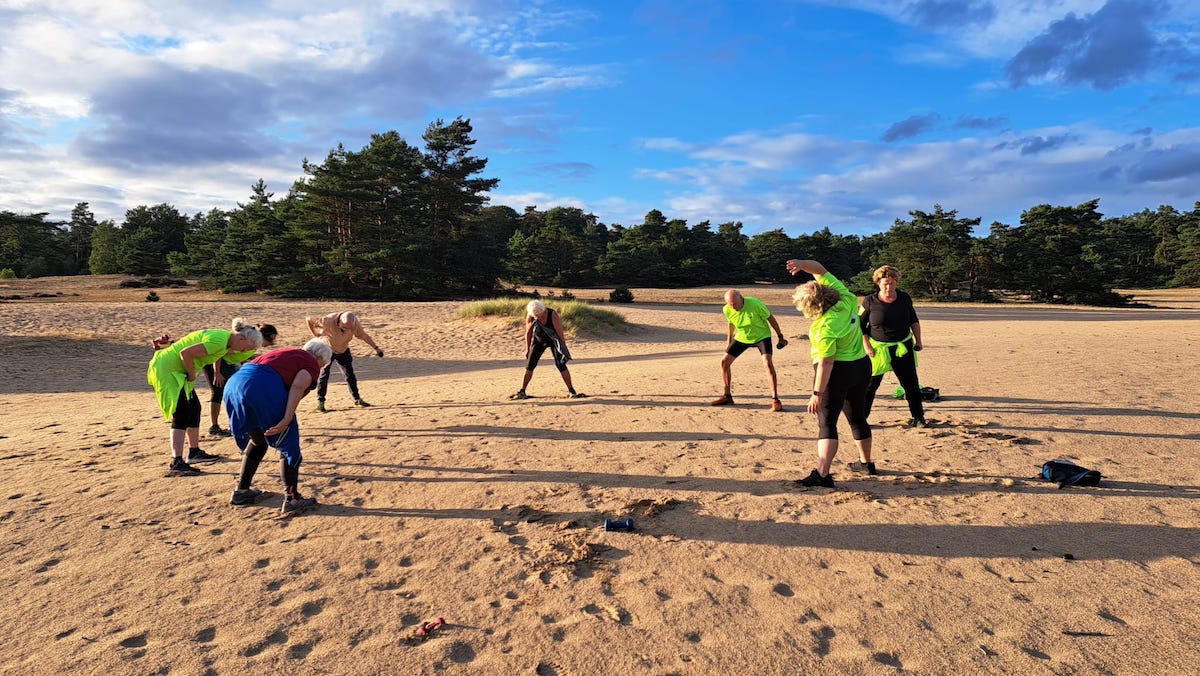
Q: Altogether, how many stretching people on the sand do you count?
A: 8